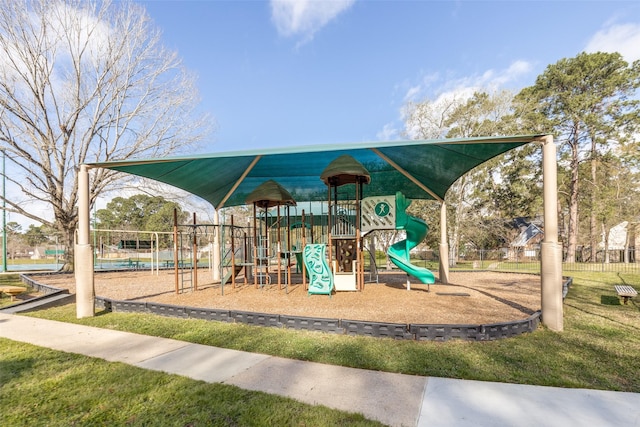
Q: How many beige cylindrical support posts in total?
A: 4